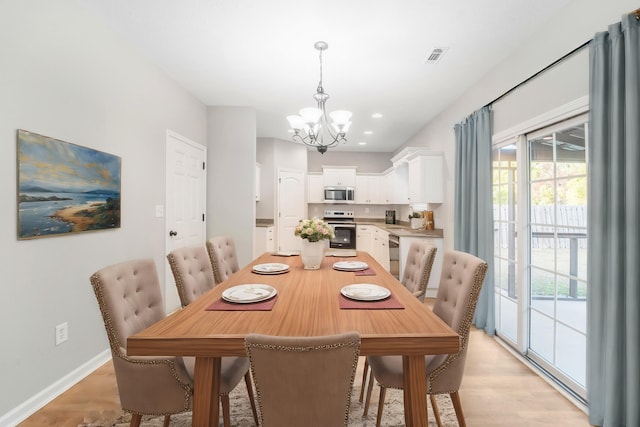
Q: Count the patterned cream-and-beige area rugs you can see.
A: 1